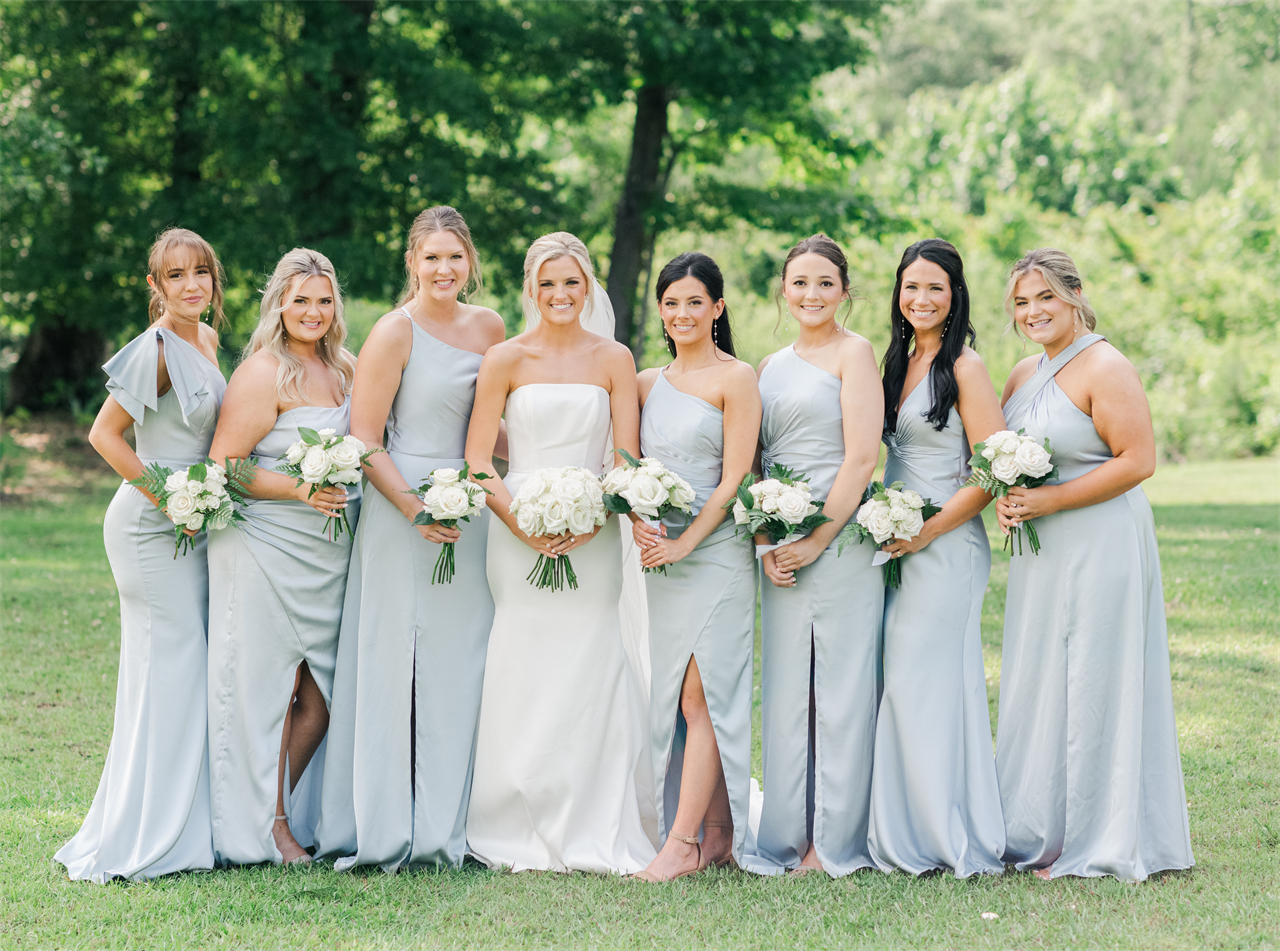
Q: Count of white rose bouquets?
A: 8